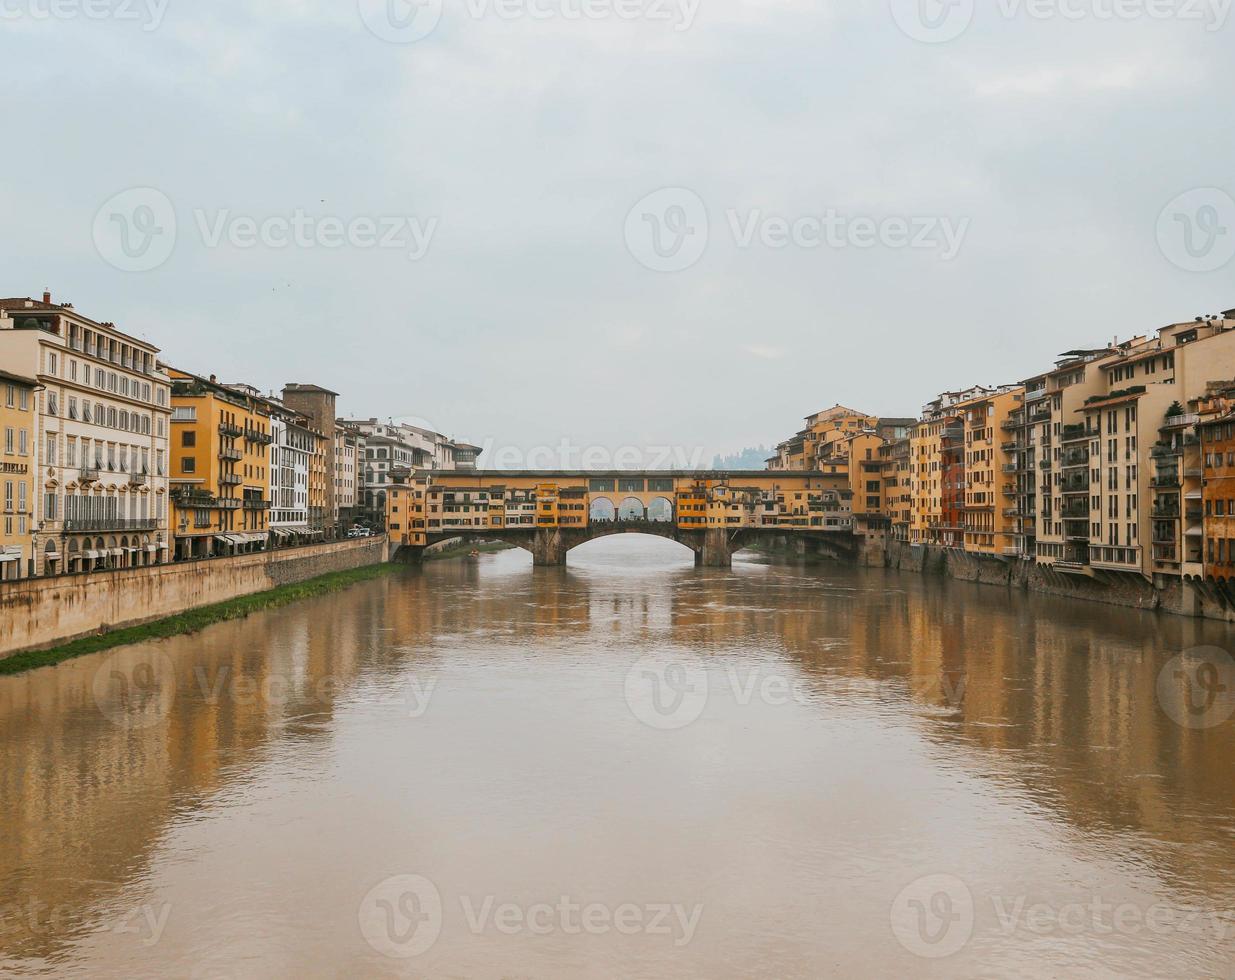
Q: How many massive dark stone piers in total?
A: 2